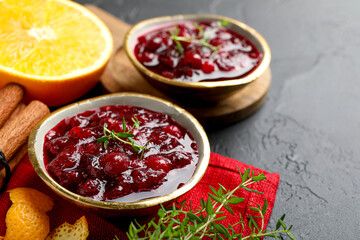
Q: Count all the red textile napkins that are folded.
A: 1